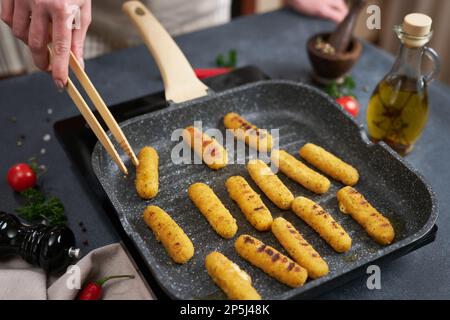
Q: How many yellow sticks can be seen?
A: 14